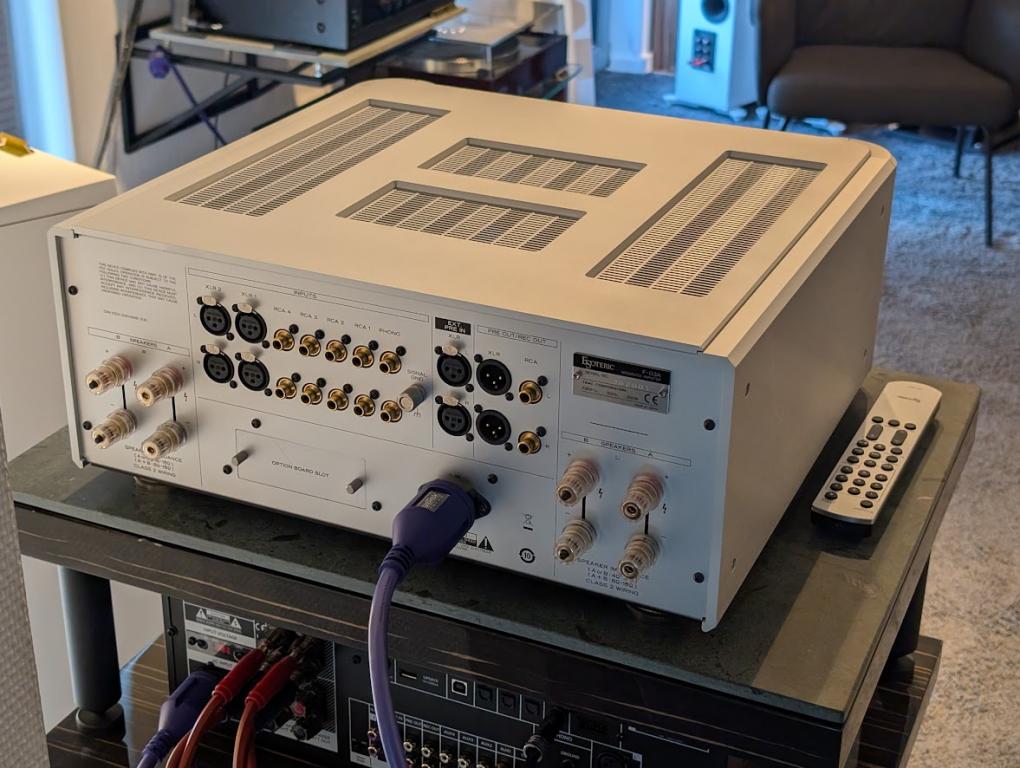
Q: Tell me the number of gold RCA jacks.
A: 12